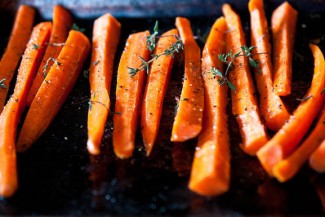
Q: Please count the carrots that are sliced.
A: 15